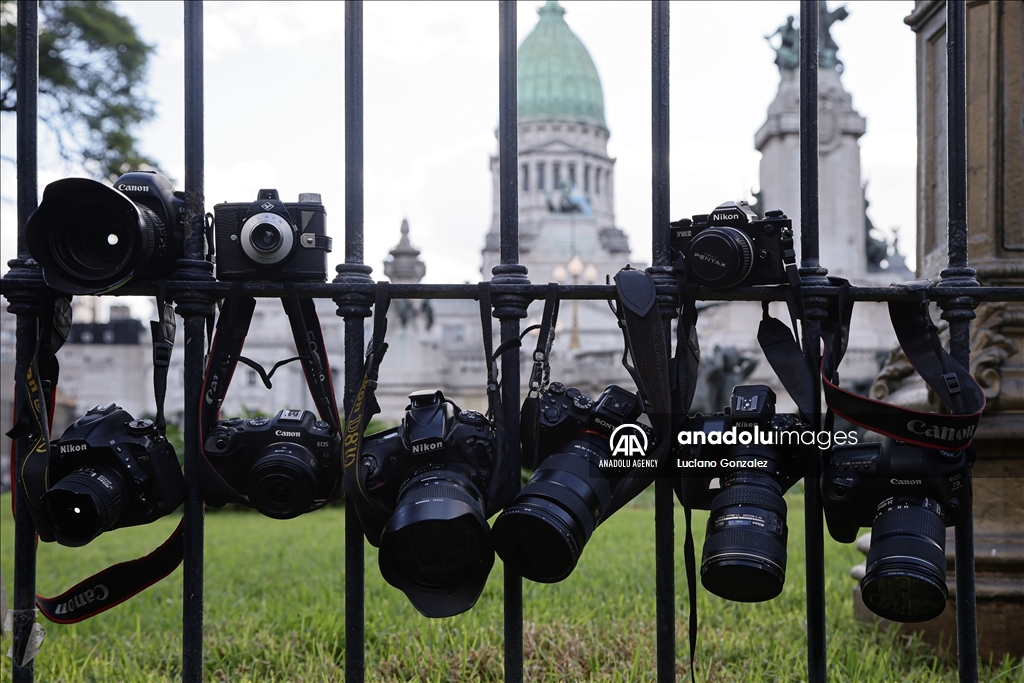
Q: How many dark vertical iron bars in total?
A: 7